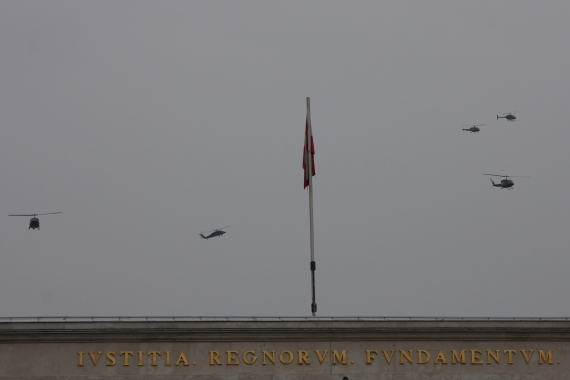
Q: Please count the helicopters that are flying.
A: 5